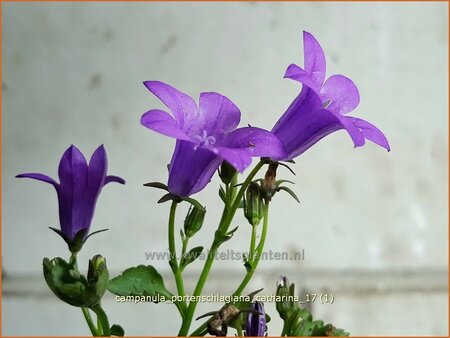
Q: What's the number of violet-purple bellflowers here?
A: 3